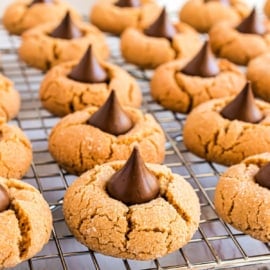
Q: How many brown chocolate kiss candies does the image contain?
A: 13